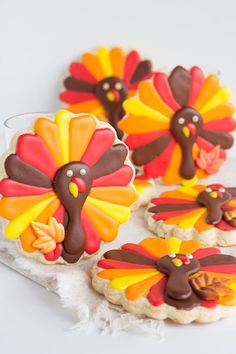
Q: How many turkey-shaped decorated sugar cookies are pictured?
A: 5